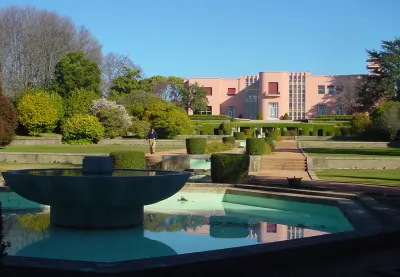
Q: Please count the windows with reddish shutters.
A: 3